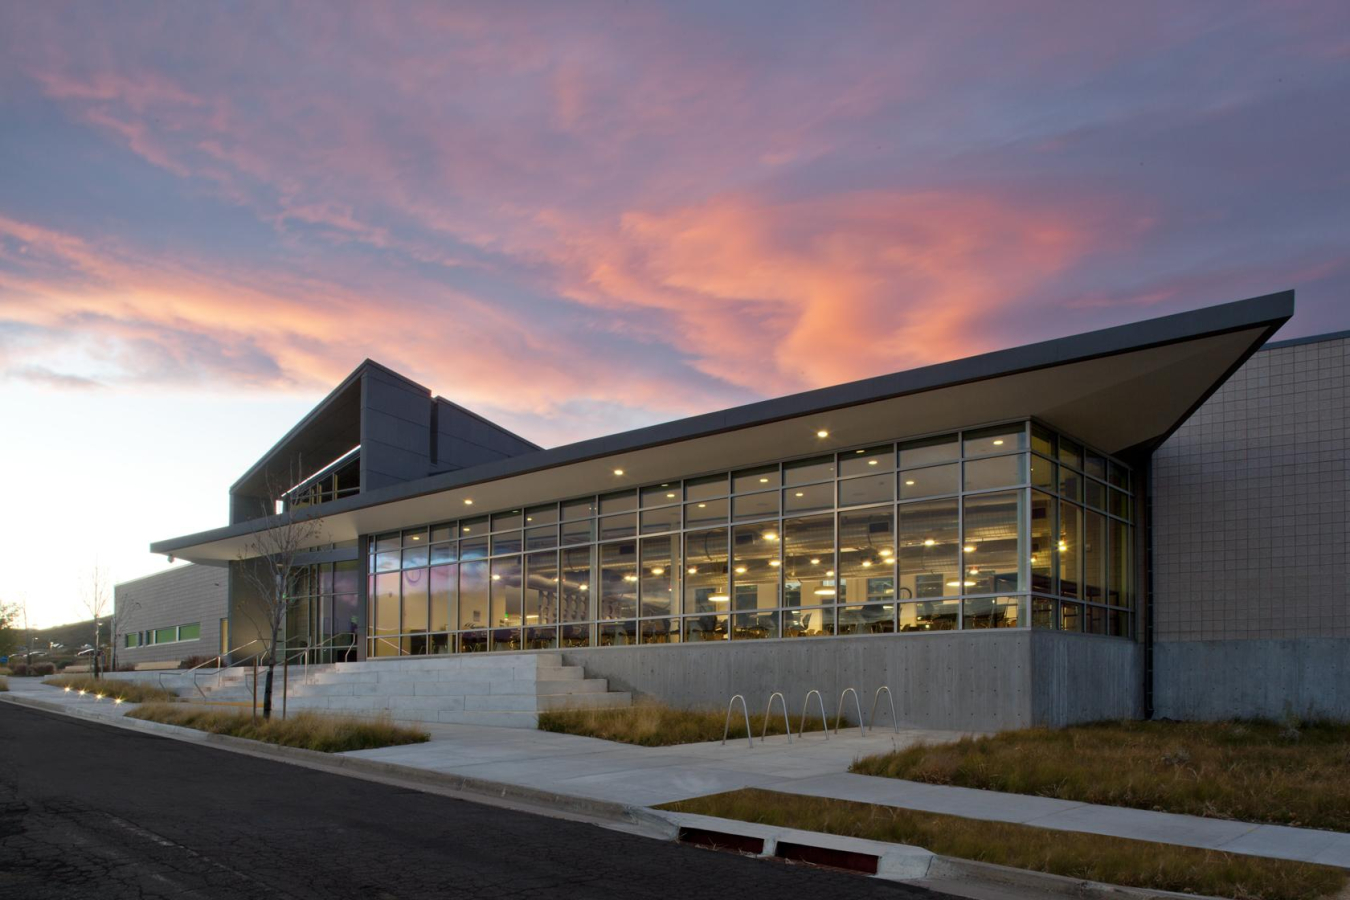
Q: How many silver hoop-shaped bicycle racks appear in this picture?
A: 5